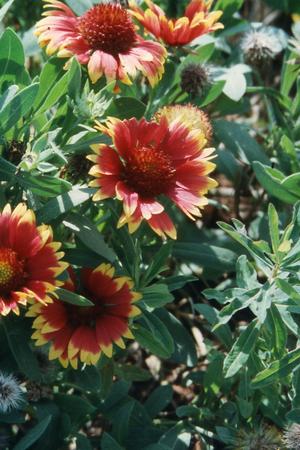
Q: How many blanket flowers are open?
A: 5